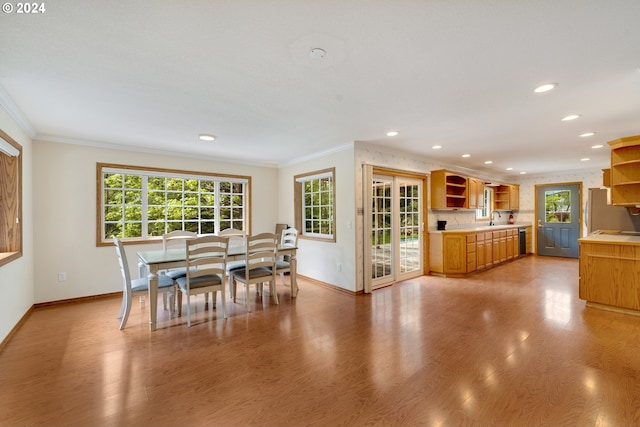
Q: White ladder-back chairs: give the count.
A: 6